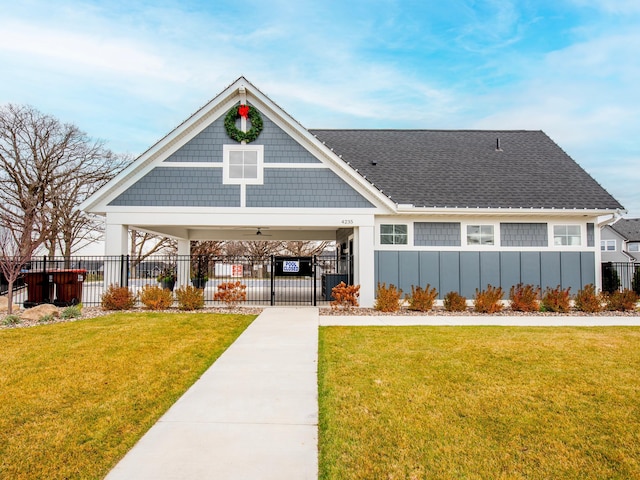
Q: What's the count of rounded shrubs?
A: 13